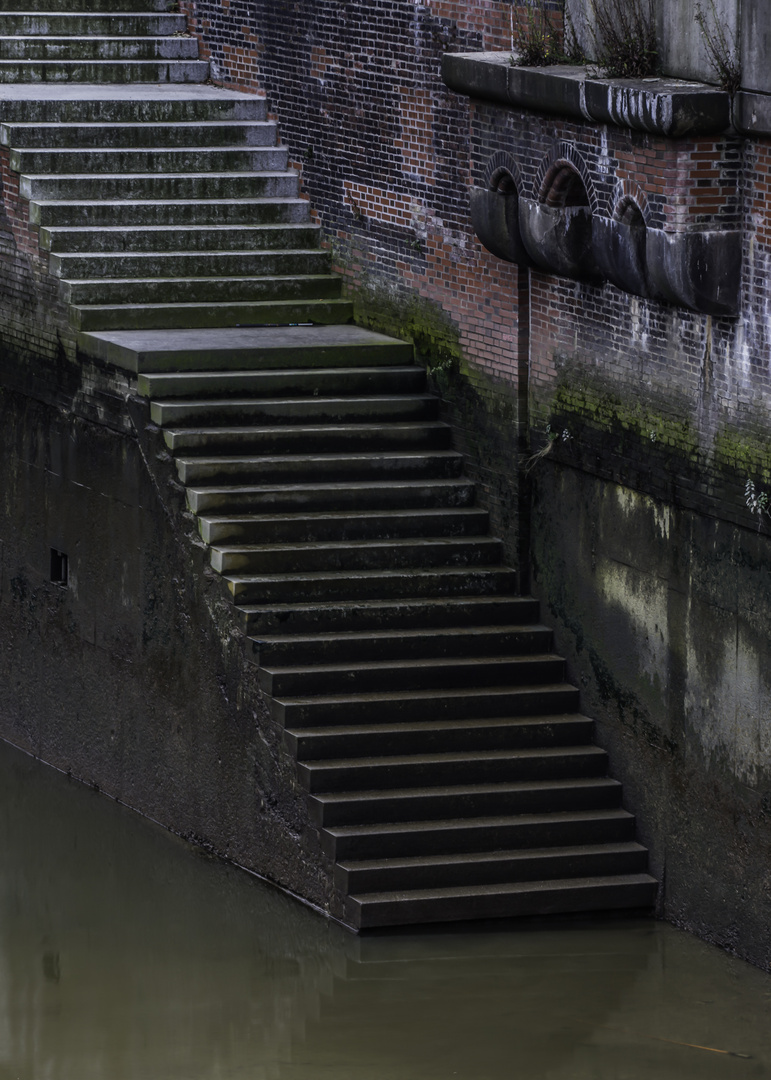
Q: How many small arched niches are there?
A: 3